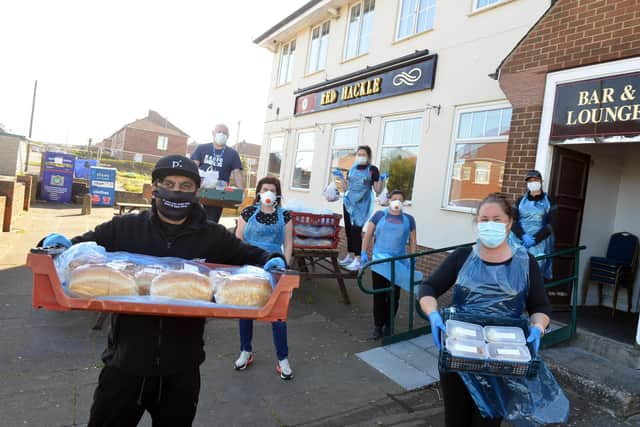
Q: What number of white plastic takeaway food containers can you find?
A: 4